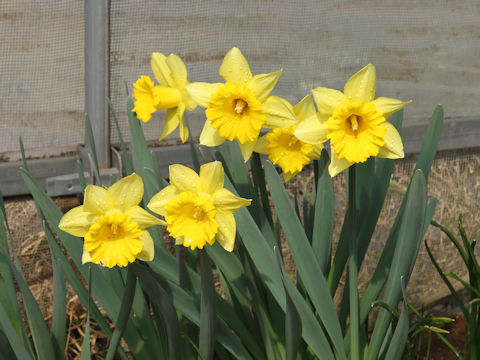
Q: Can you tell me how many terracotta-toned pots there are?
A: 0